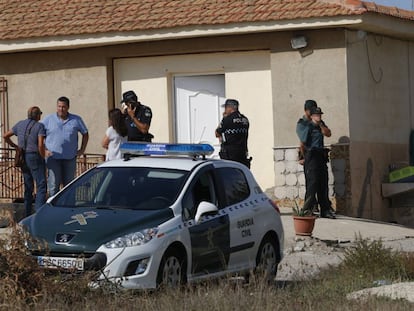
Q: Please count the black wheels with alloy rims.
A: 2